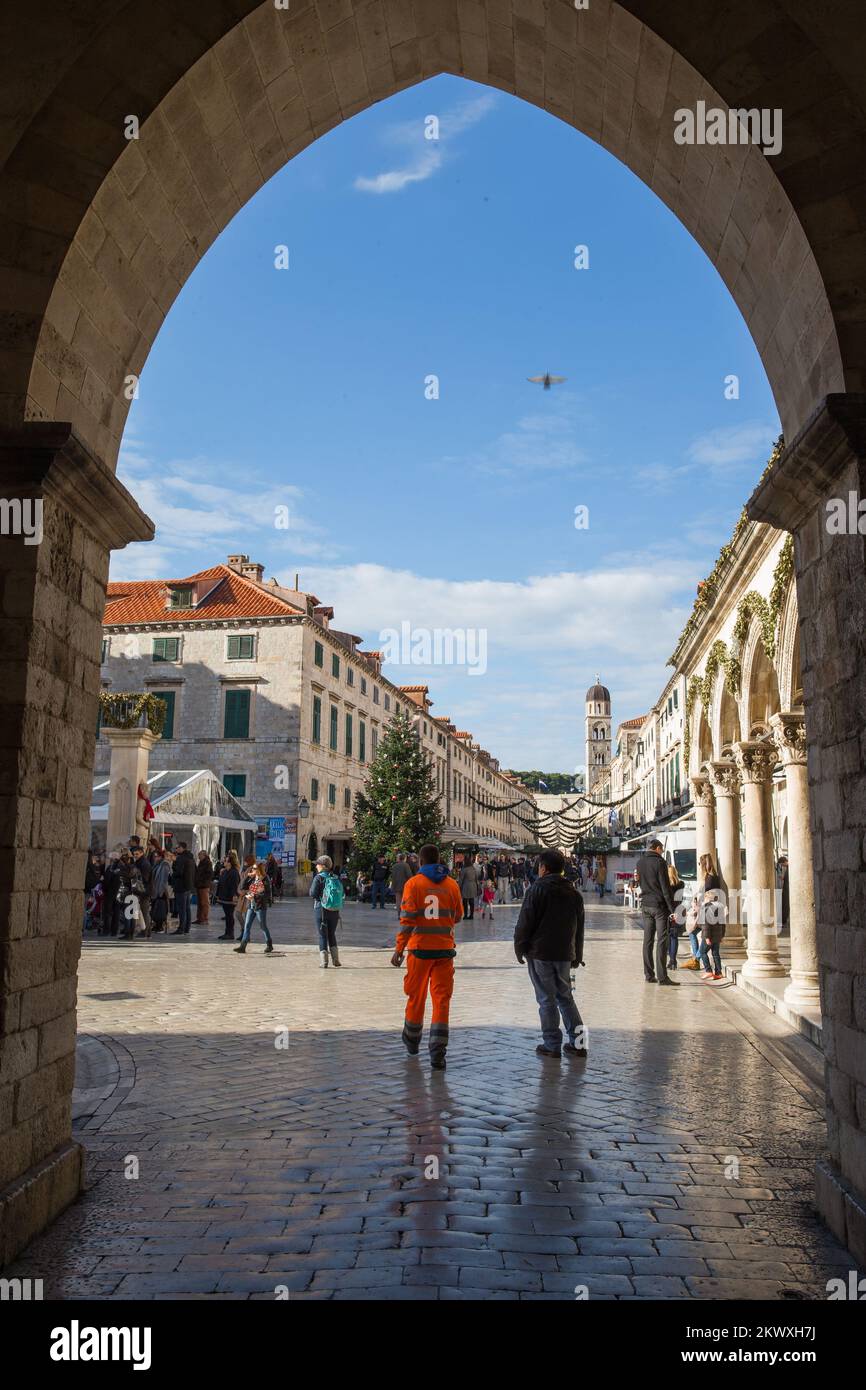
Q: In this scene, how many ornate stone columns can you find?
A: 4